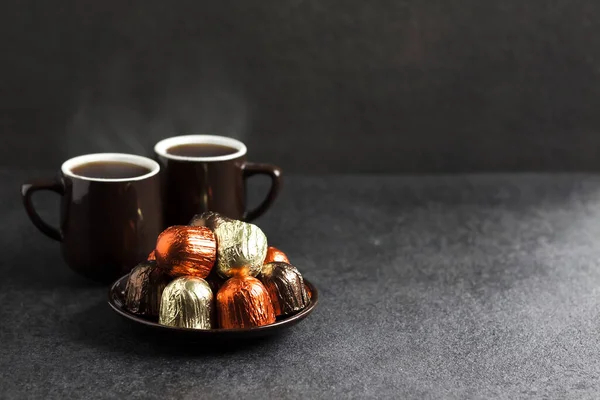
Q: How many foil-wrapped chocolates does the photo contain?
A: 9